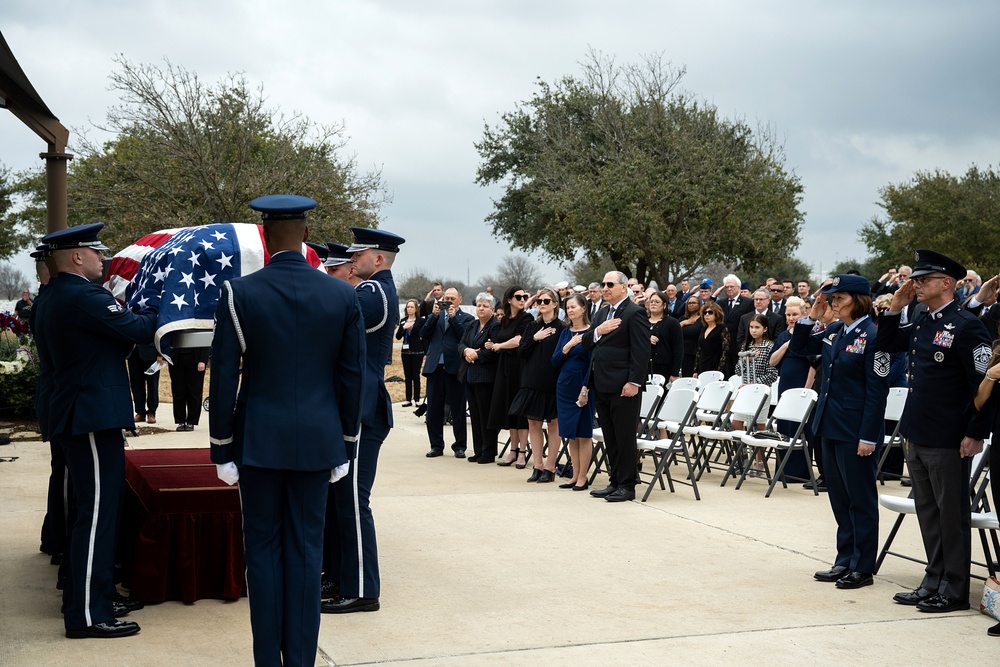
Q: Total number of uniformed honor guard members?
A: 7